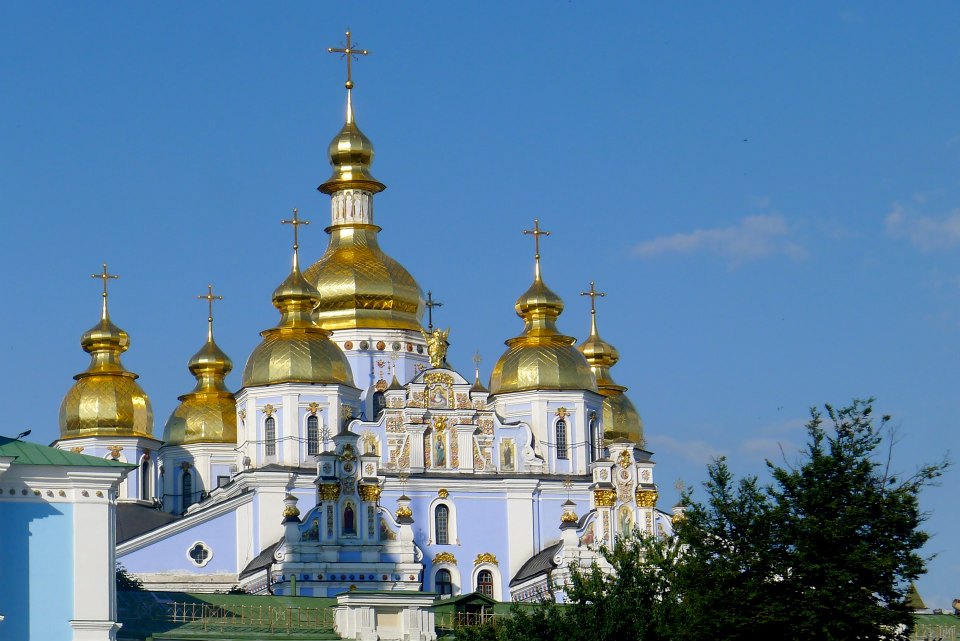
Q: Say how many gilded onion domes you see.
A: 6